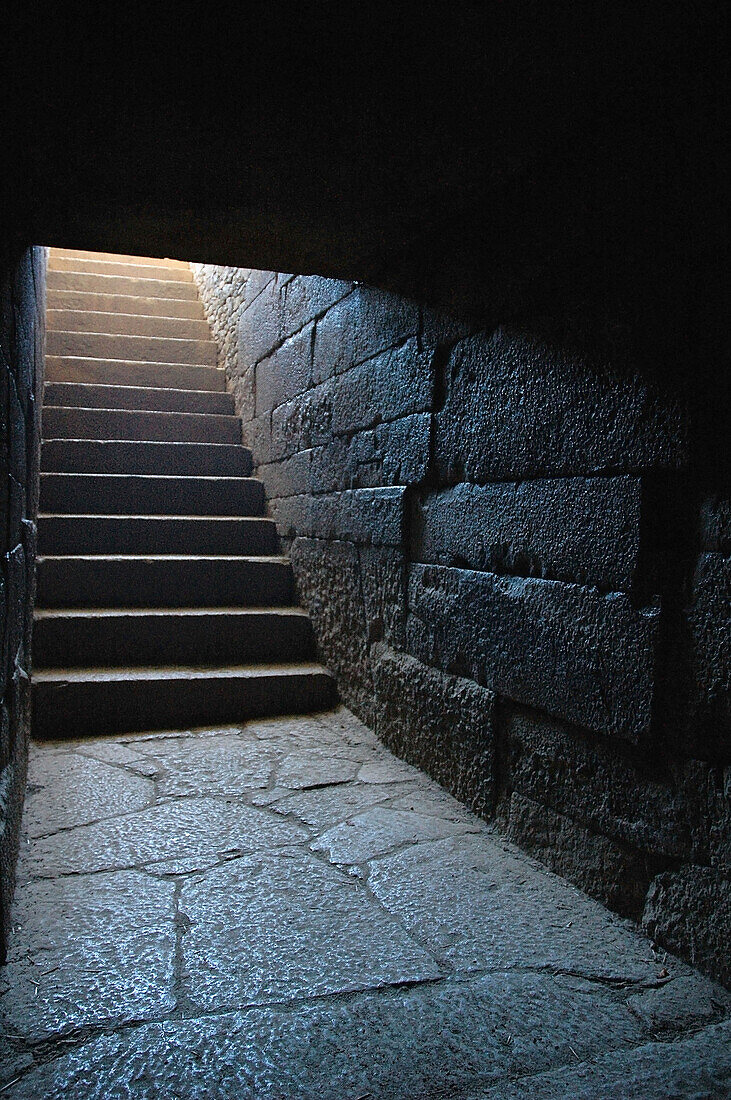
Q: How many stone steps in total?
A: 15